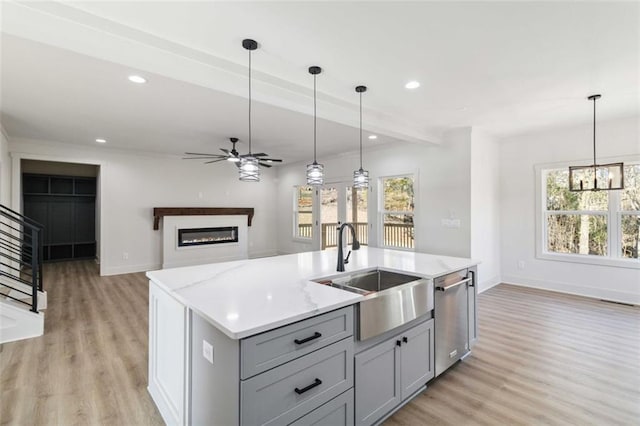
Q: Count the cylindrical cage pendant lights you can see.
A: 3